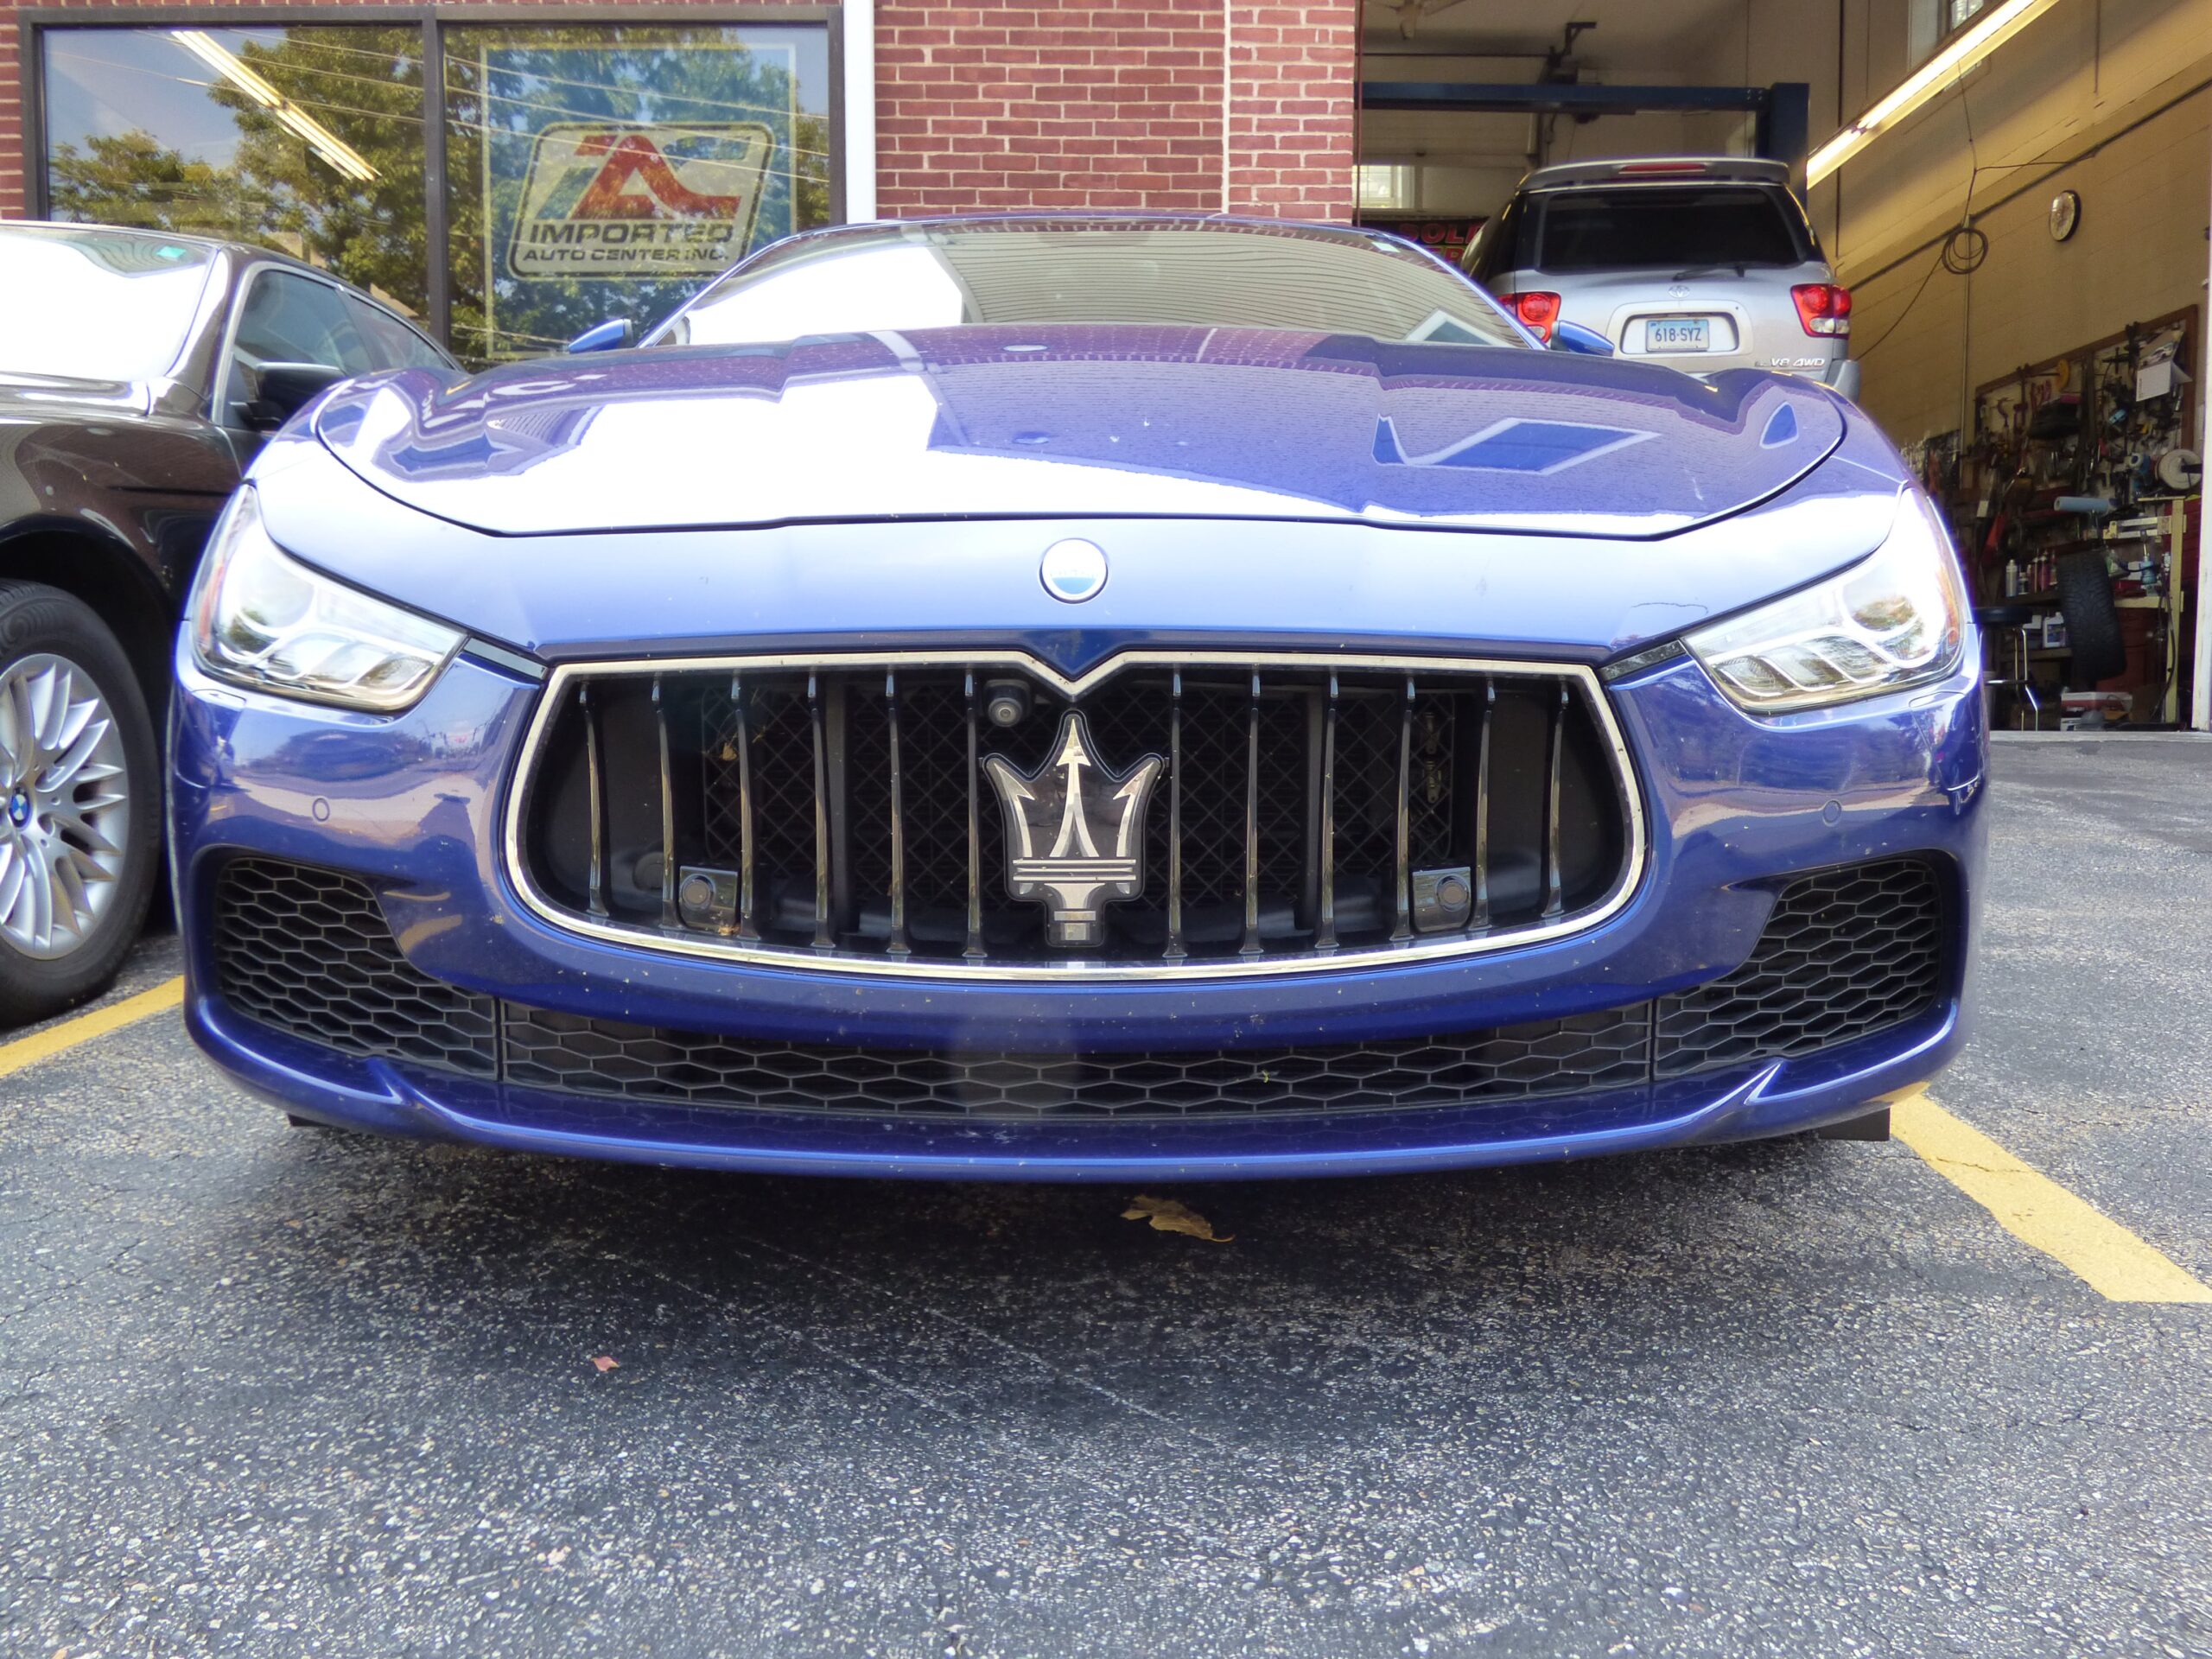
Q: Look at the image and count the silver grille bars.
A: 12